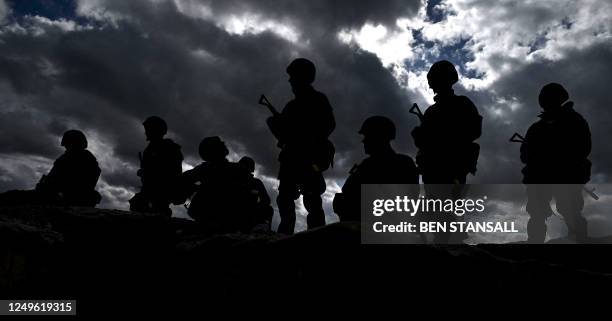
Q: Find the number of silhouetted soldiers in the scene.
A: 8